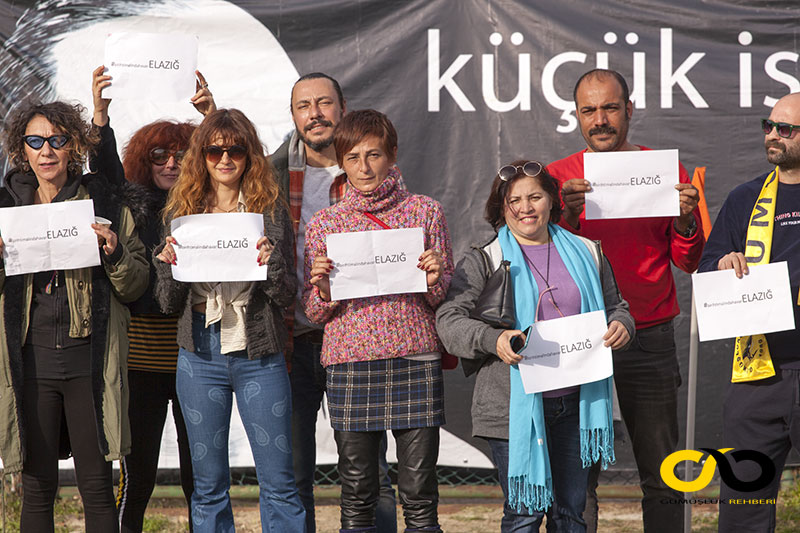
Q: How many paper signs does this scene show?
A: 7